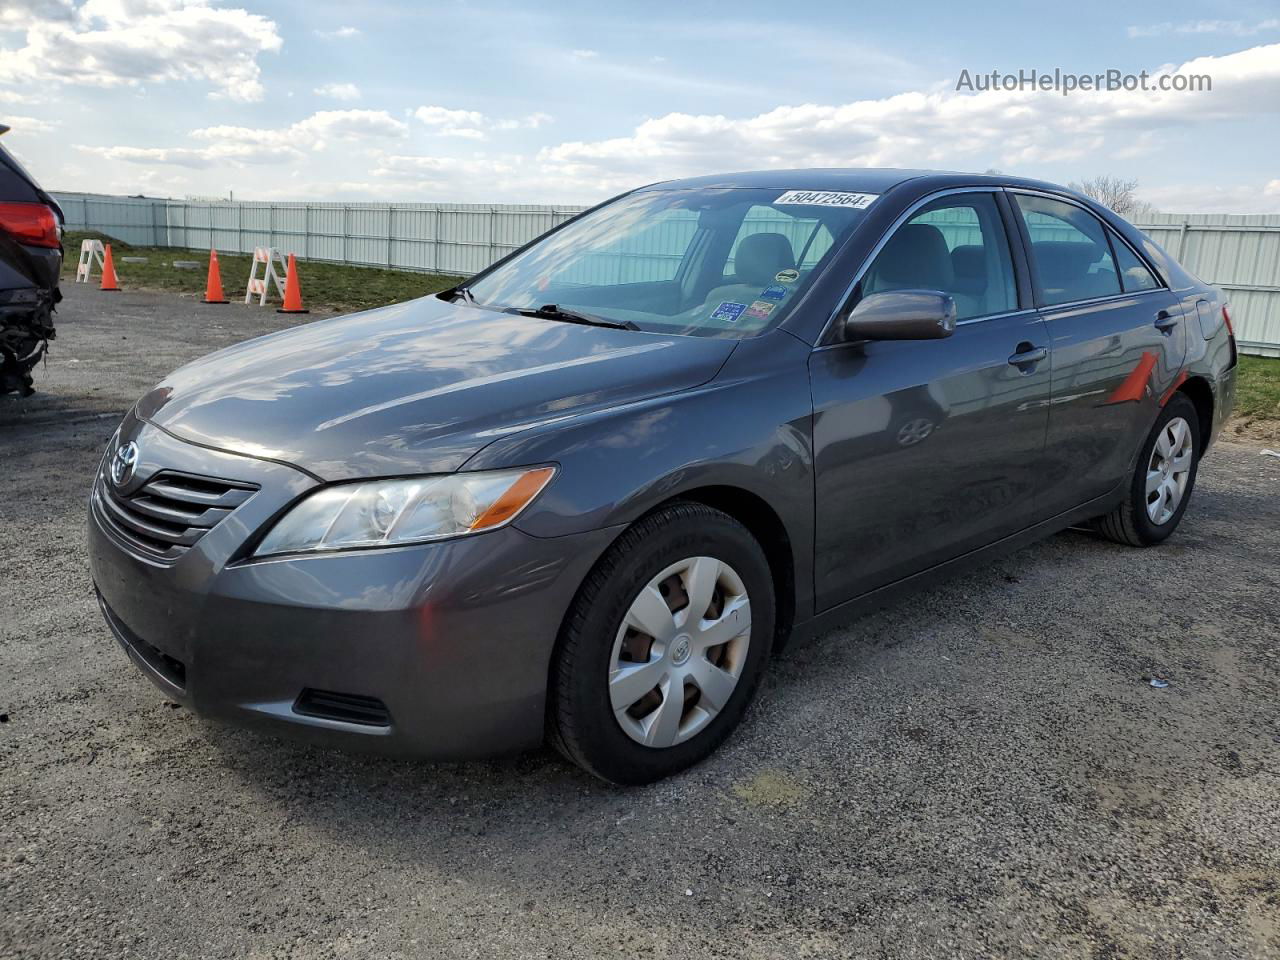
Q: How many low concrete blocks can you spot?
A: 2